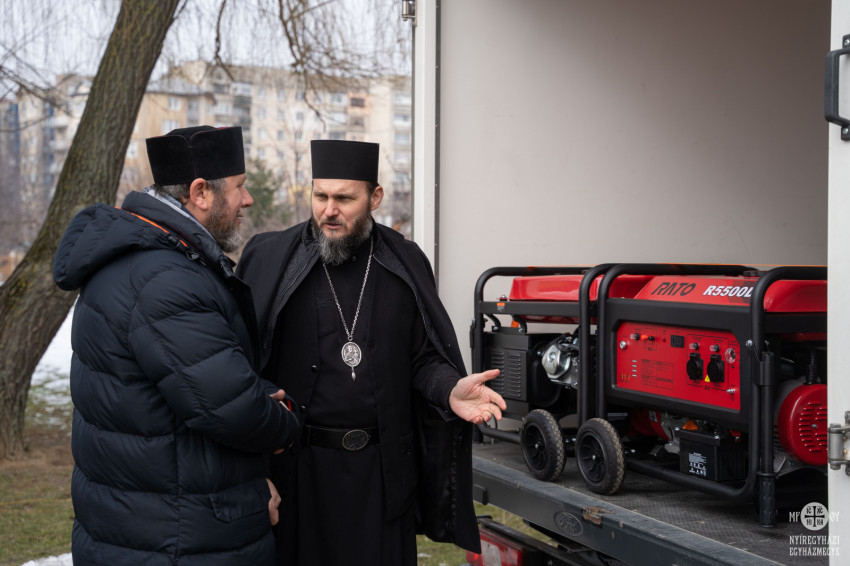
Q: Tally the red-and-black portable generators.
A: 2